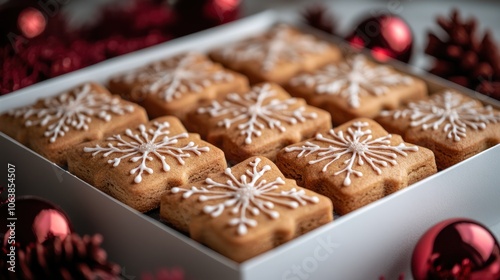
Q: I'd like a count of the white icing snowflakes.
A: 9